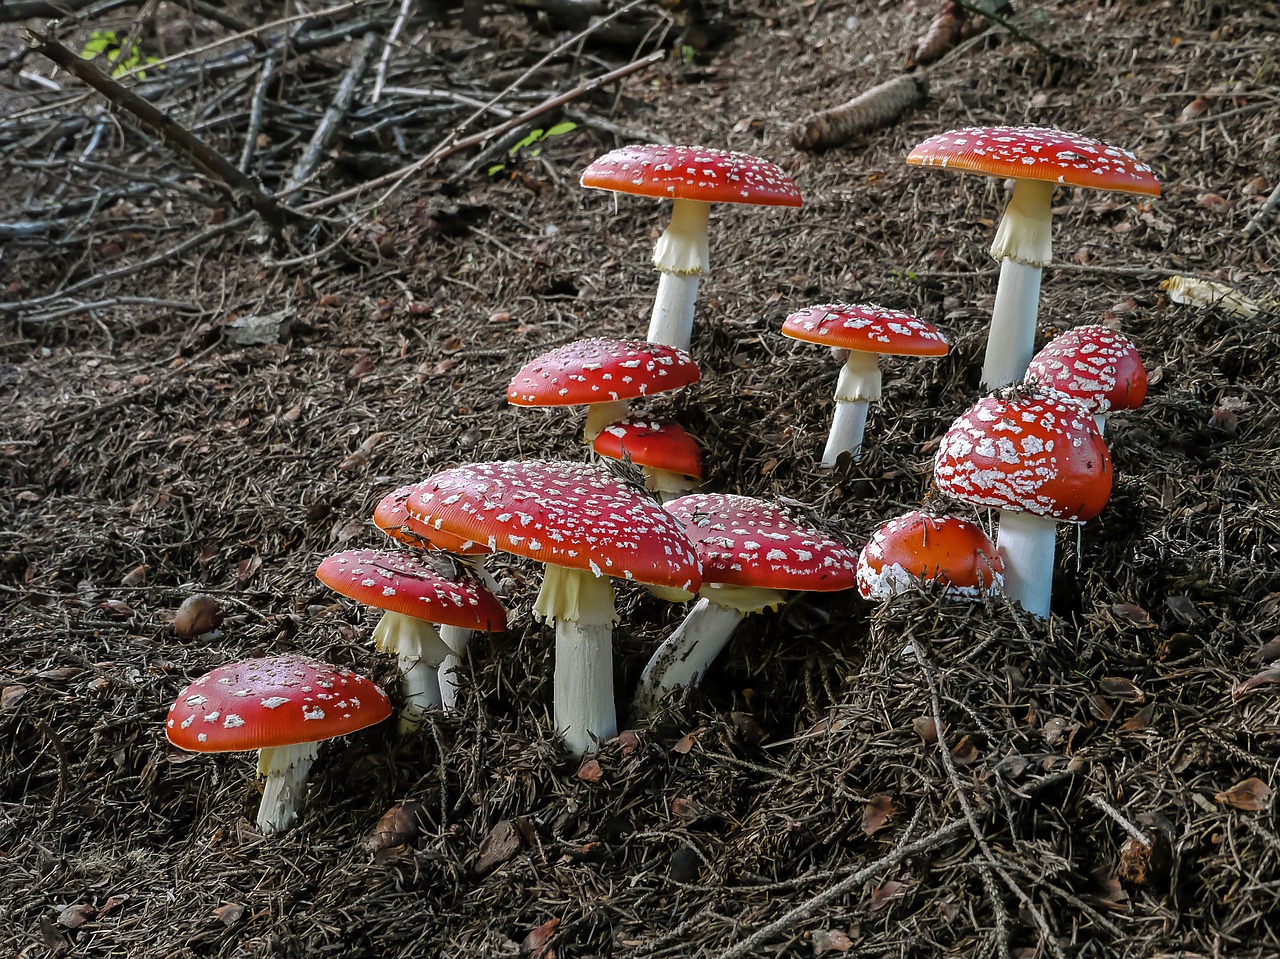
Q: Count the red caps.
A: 13